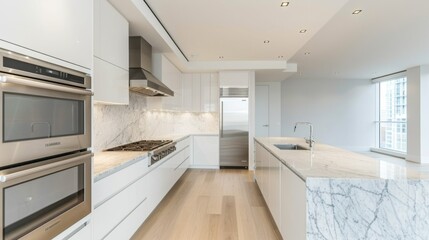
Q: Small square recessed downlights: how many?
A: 7